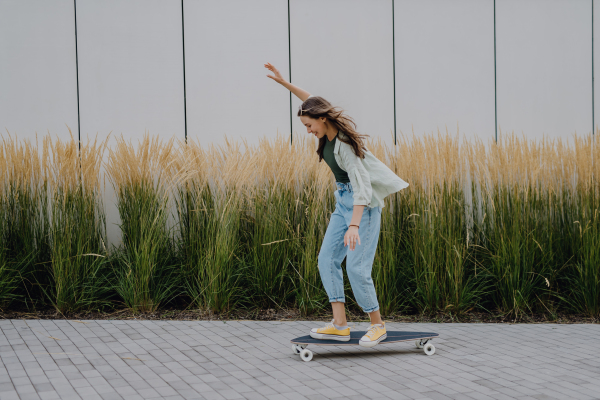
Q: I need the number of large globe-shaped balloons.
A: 0